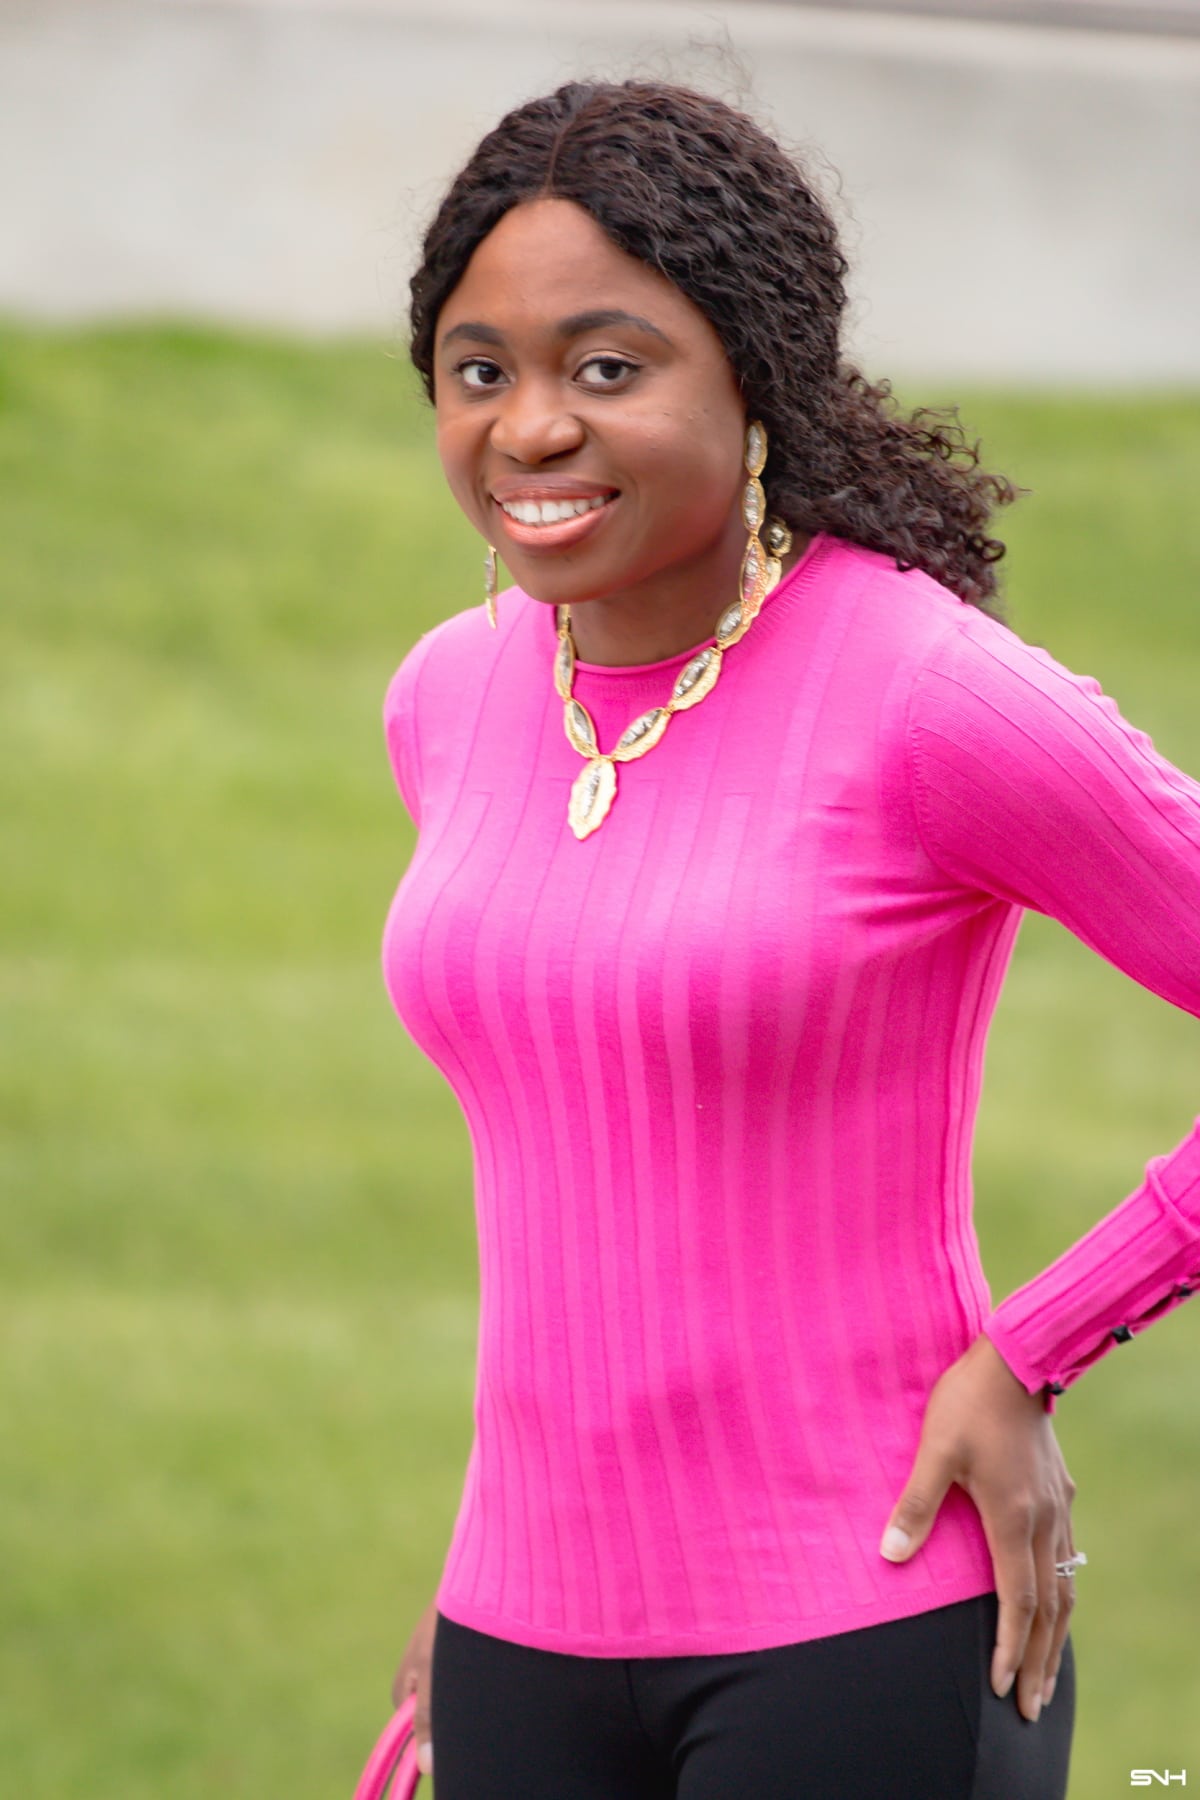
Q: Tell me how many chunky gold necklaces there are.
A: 1